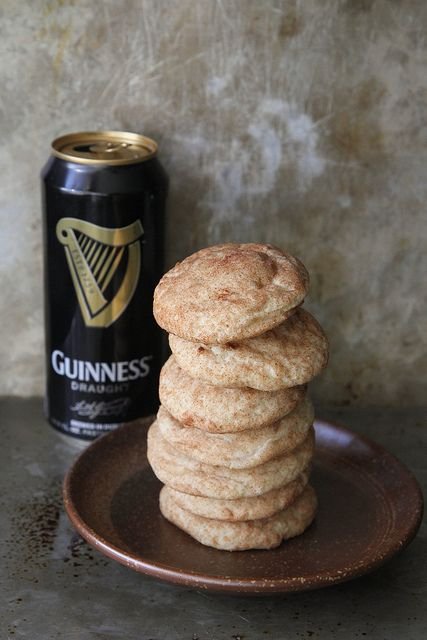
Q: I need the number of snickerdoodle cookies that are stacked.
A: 7